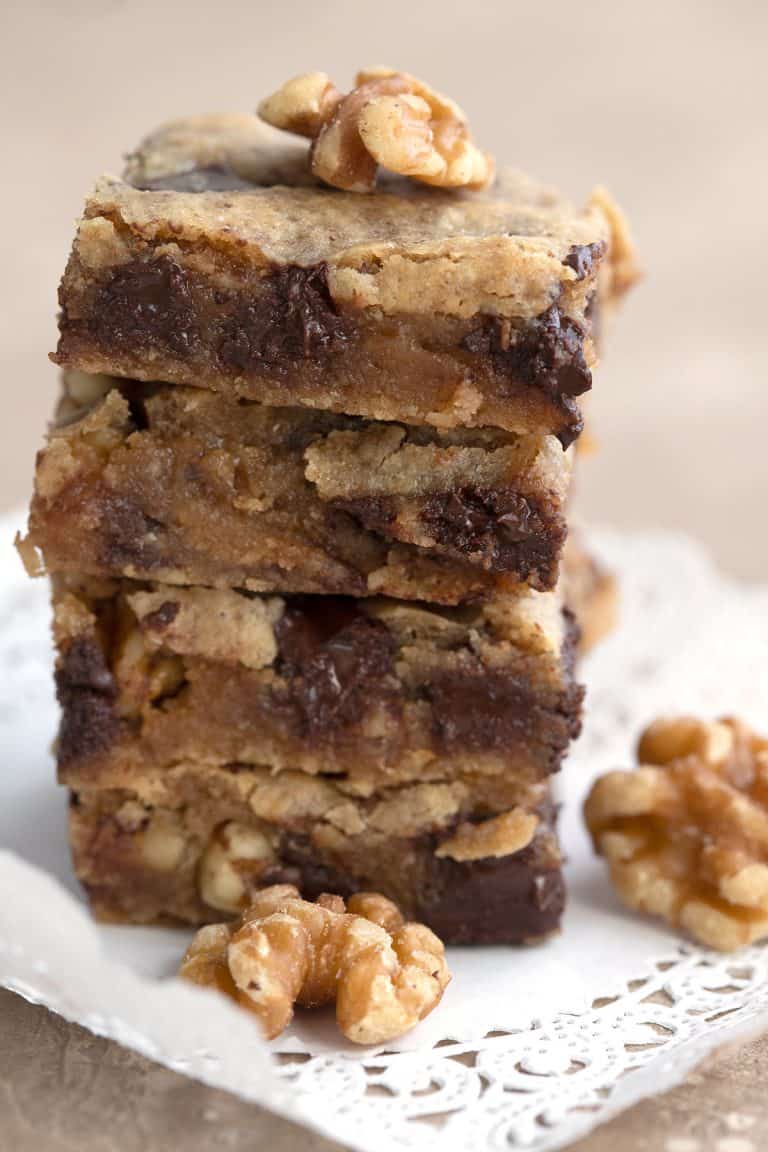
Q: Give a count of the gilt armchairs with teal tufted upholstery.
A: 0